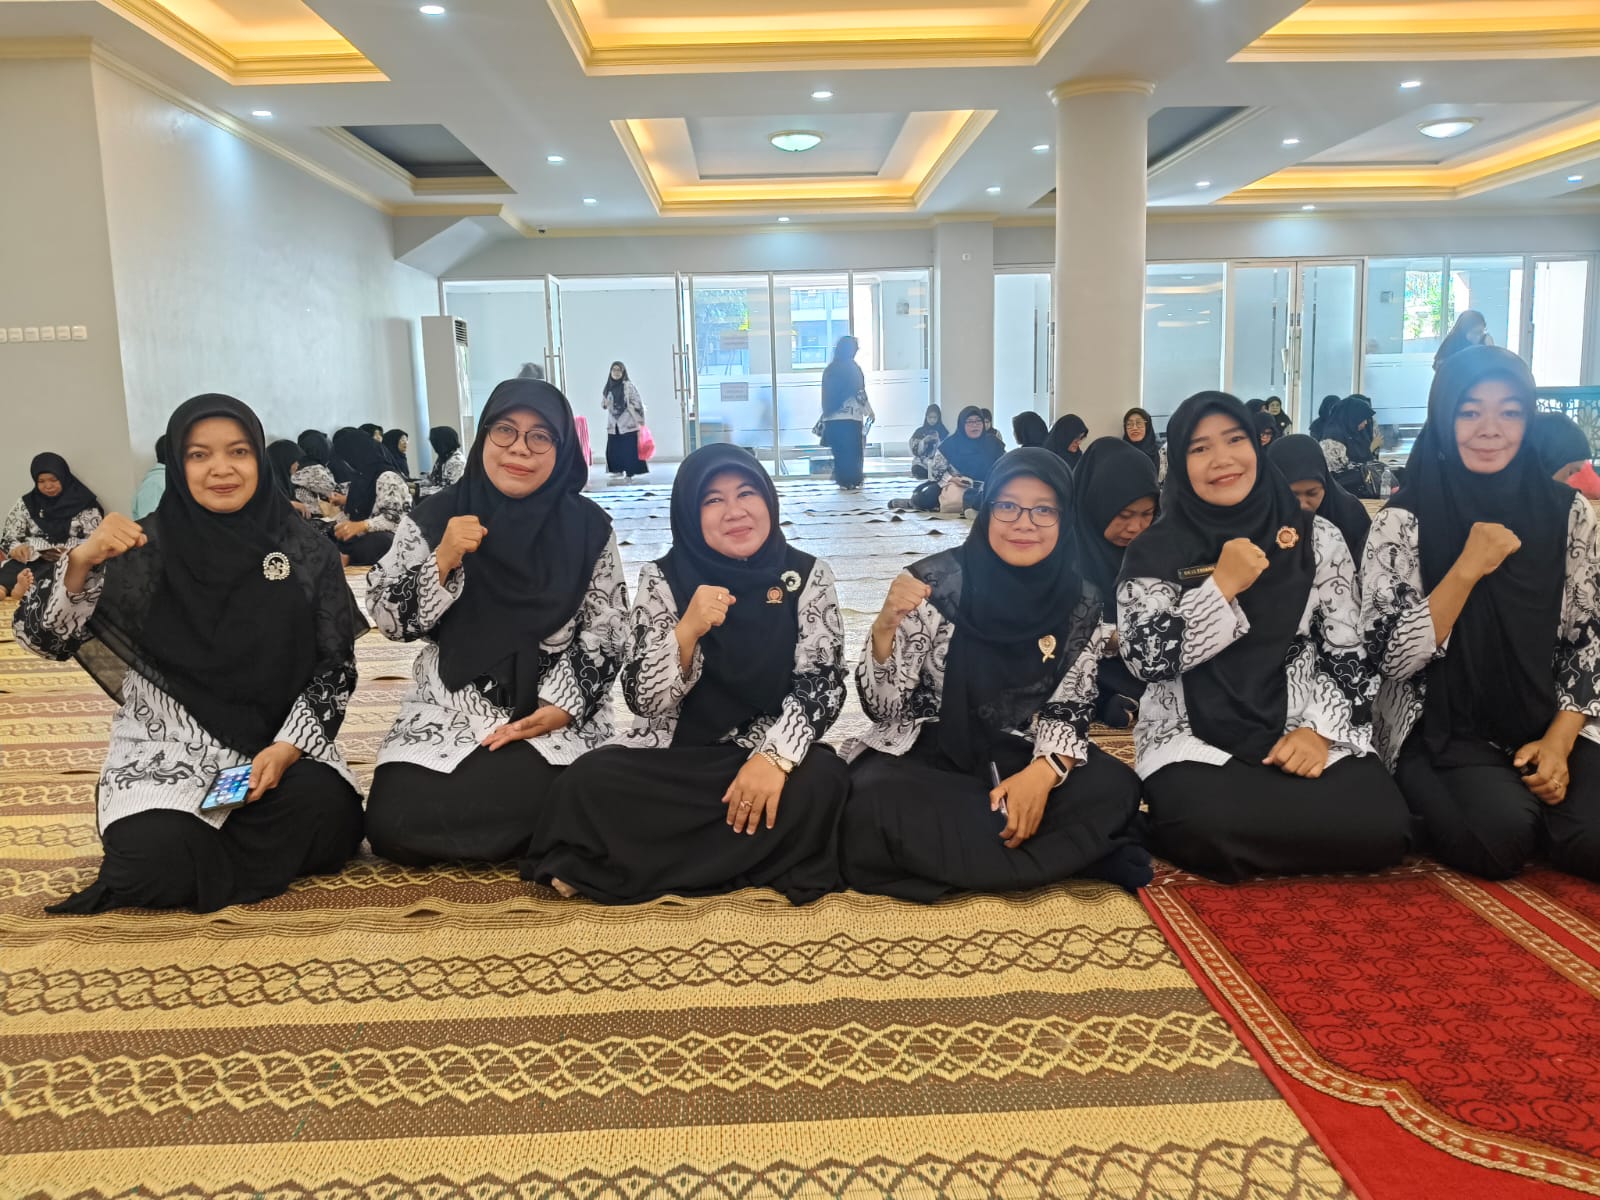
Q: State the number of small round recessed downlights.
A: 13